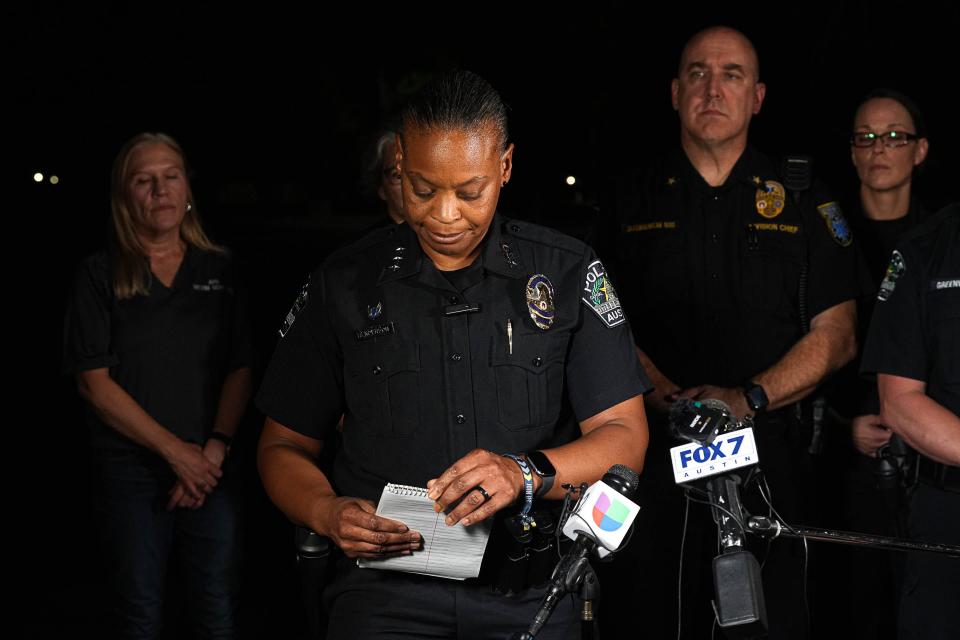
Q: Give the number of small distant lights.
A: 3